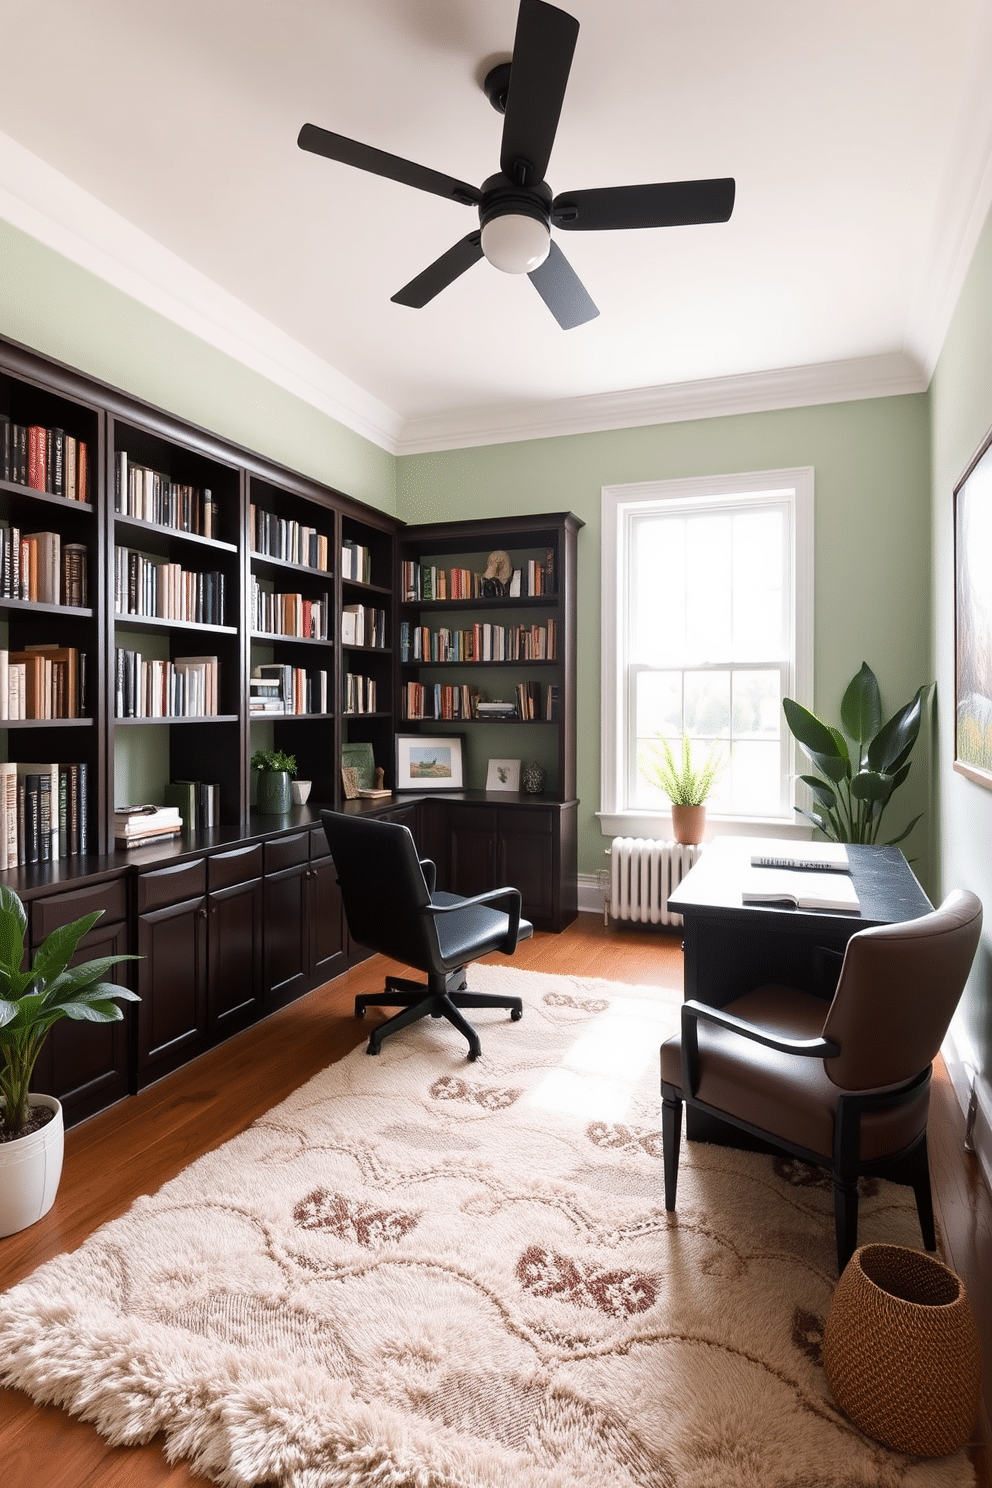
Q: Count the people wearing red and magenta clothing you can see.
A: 0